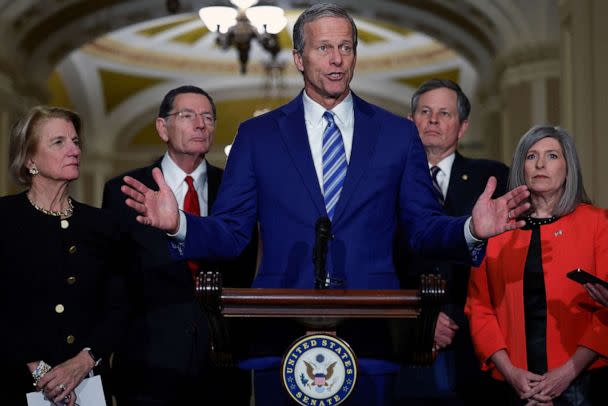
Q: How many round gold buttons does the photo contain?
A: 5